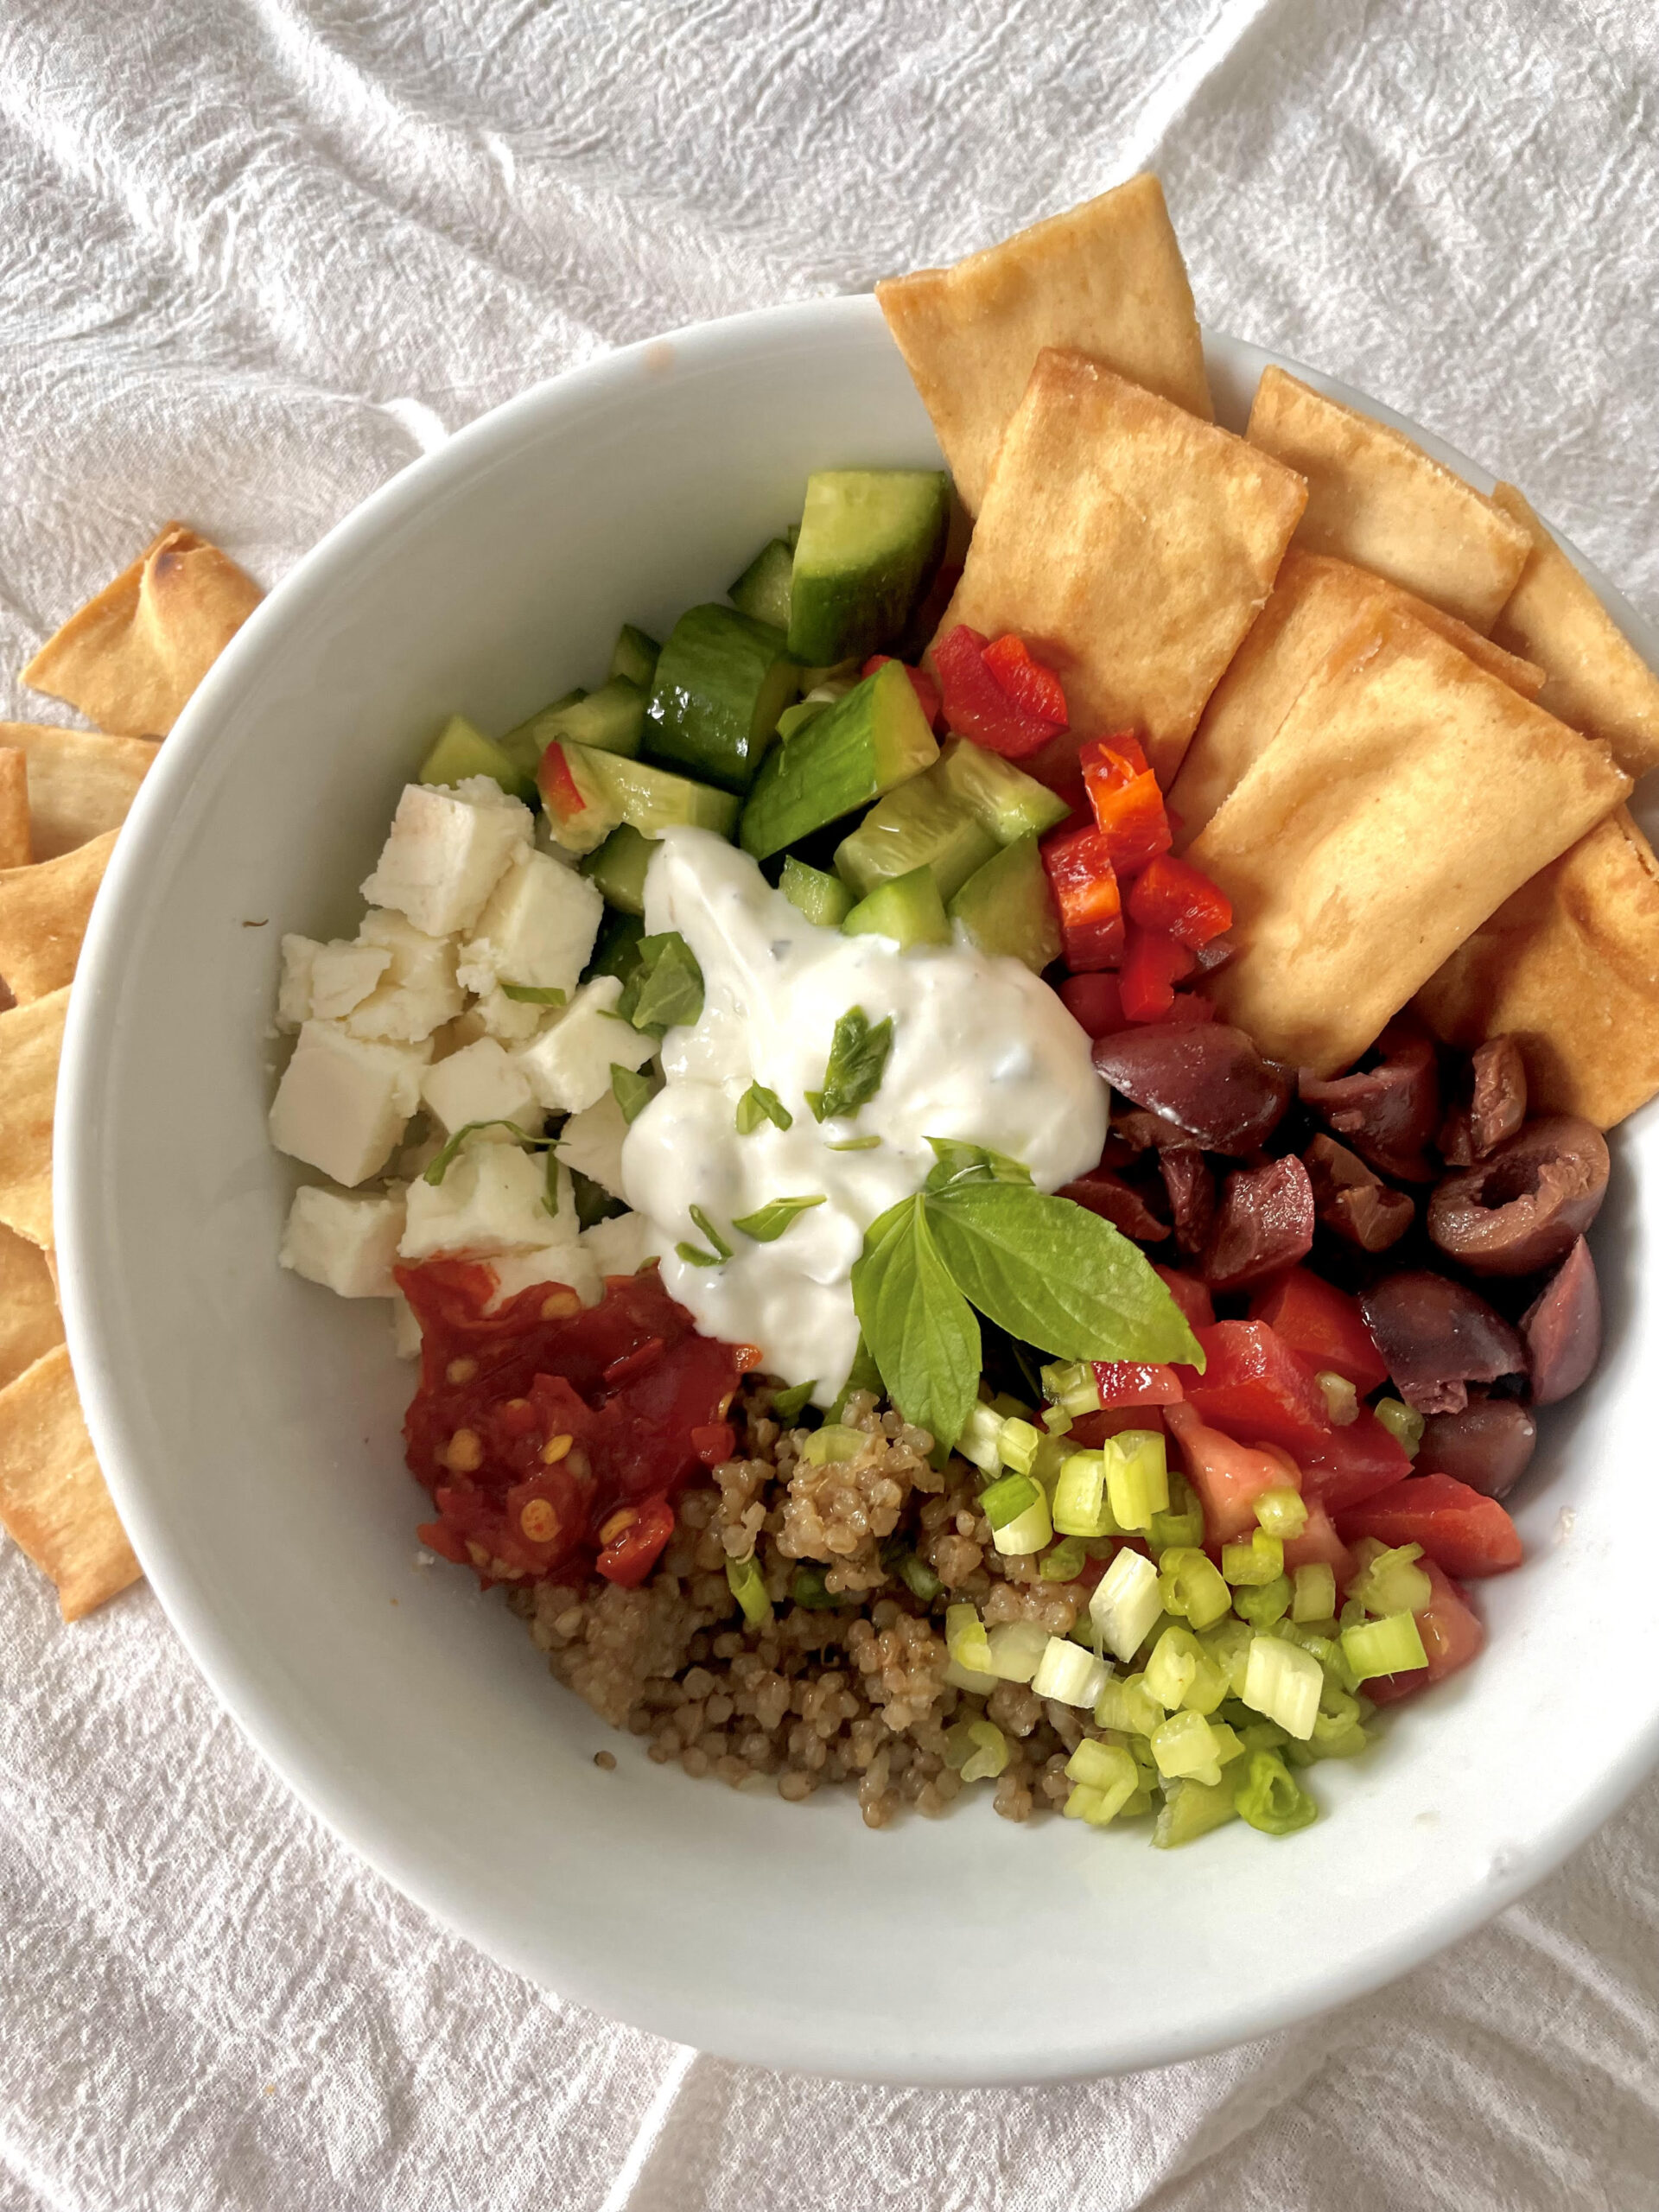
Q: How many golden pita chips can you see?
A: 14